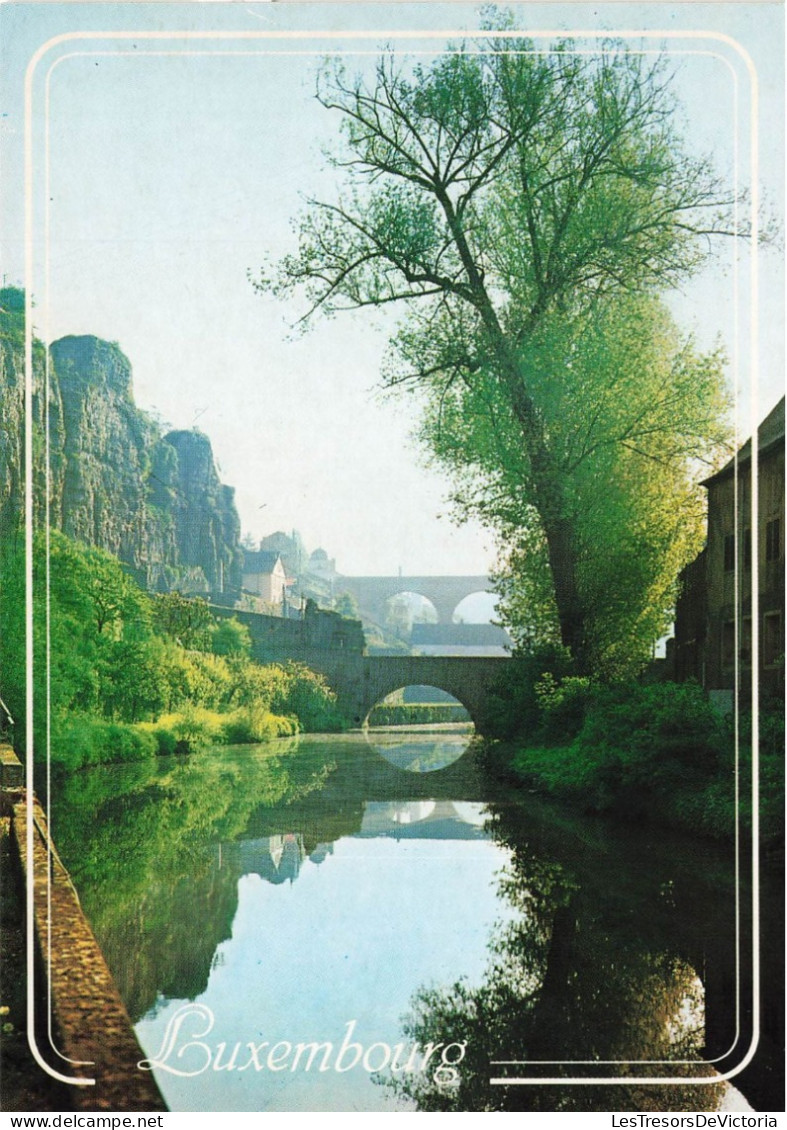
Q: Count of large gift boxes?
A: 0